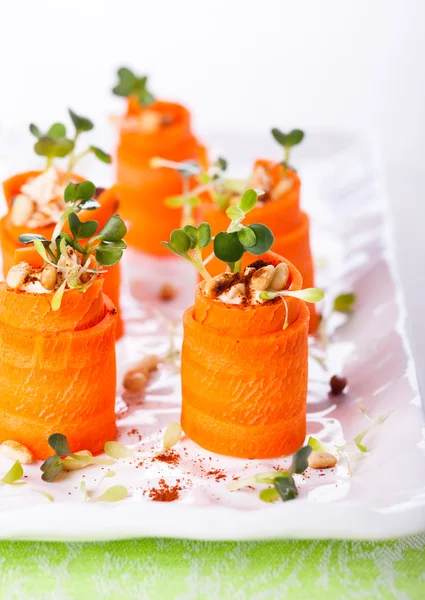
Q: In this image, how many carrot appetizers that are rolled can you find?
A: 5